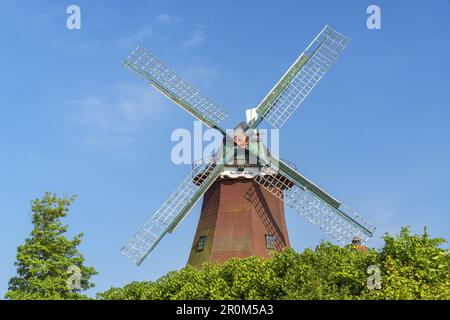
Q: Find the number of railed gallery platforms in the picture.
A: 1